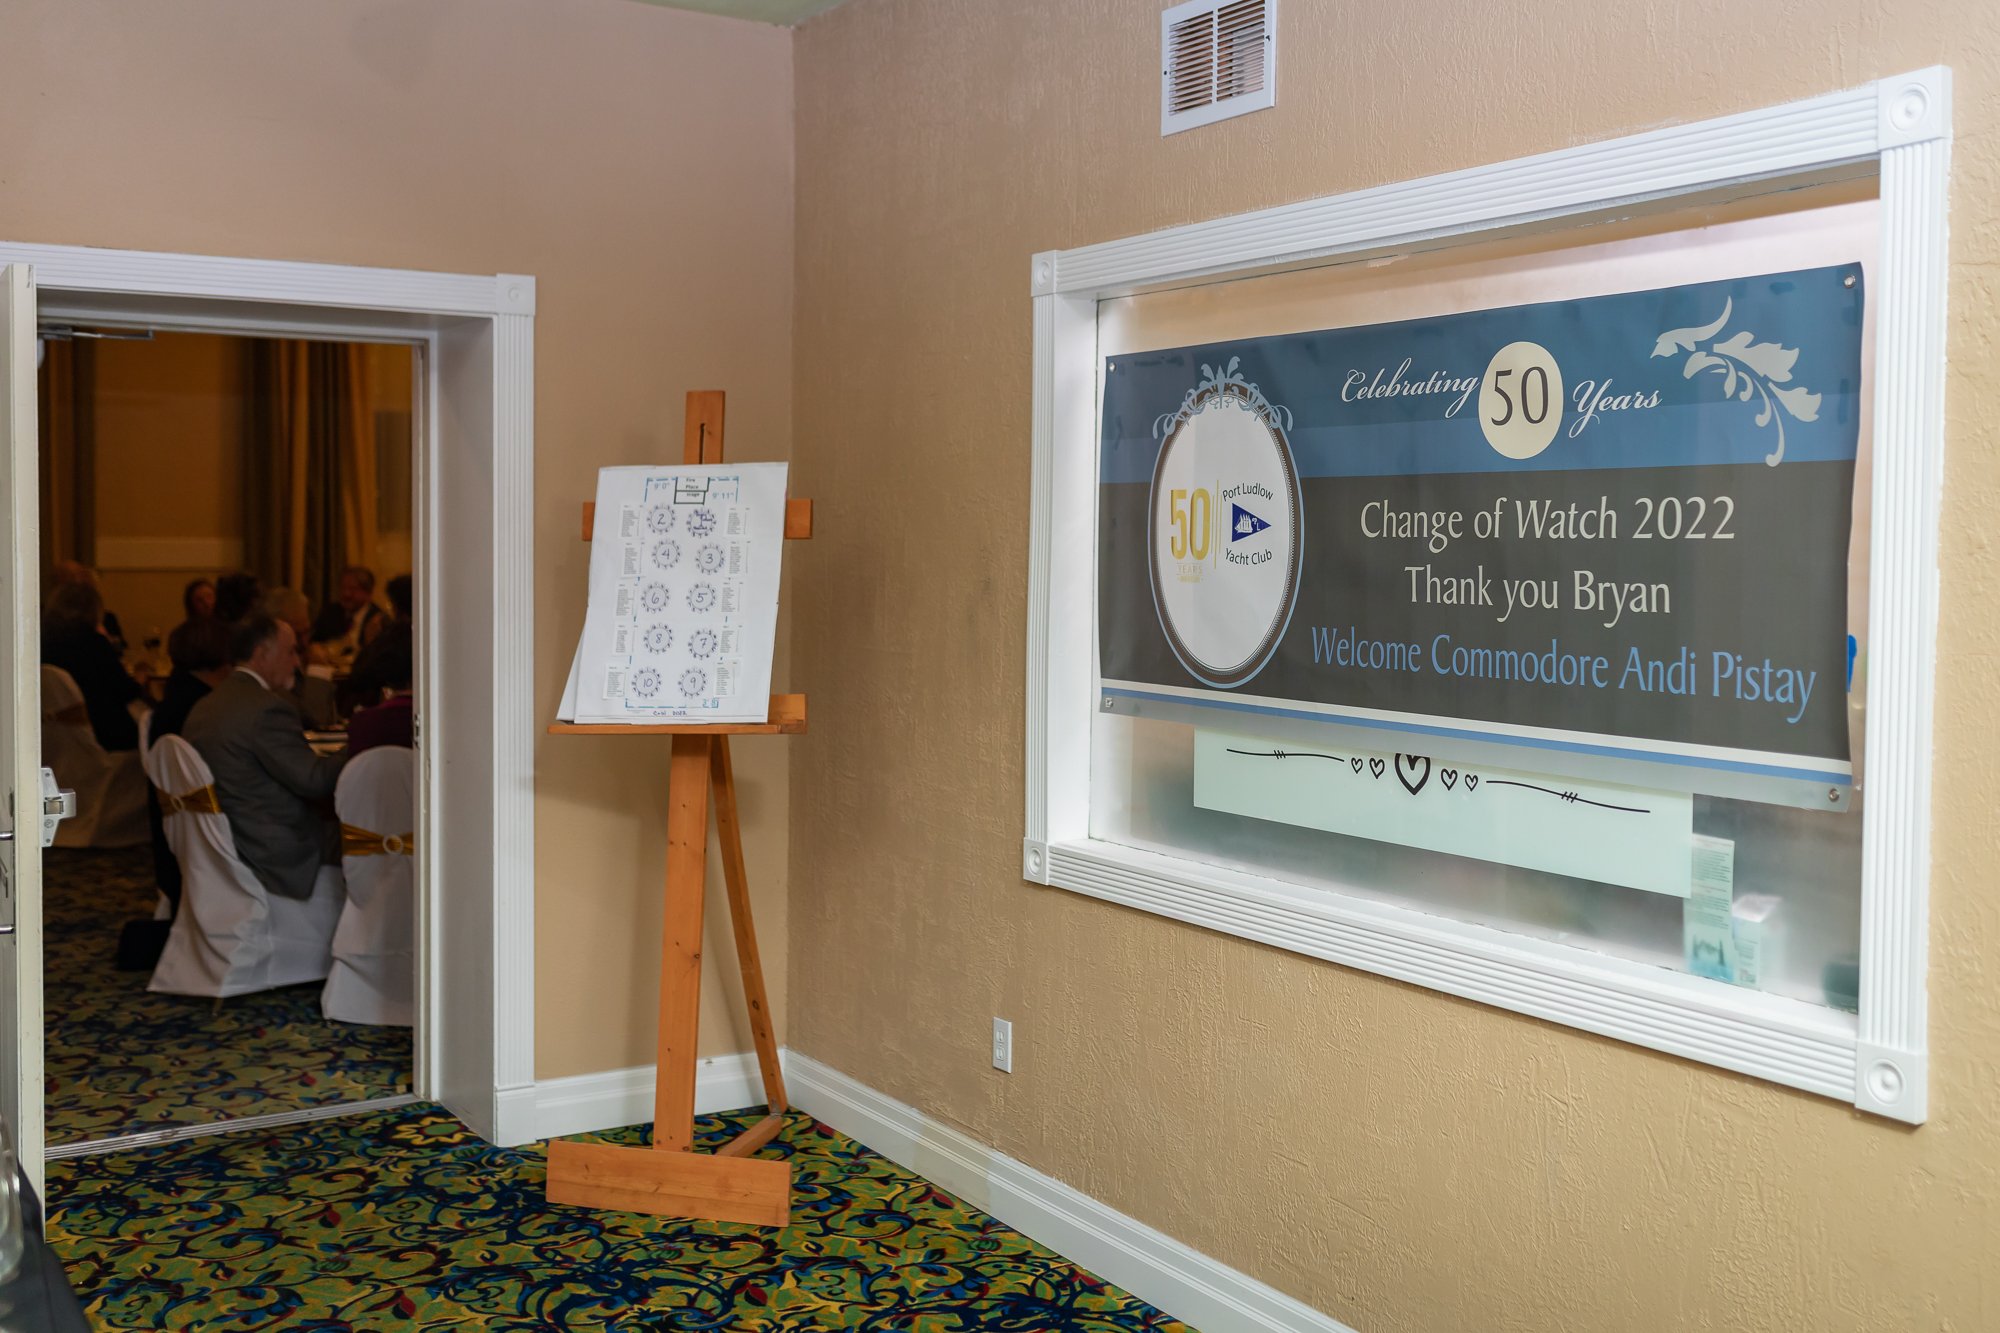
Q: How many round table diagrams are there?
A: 10